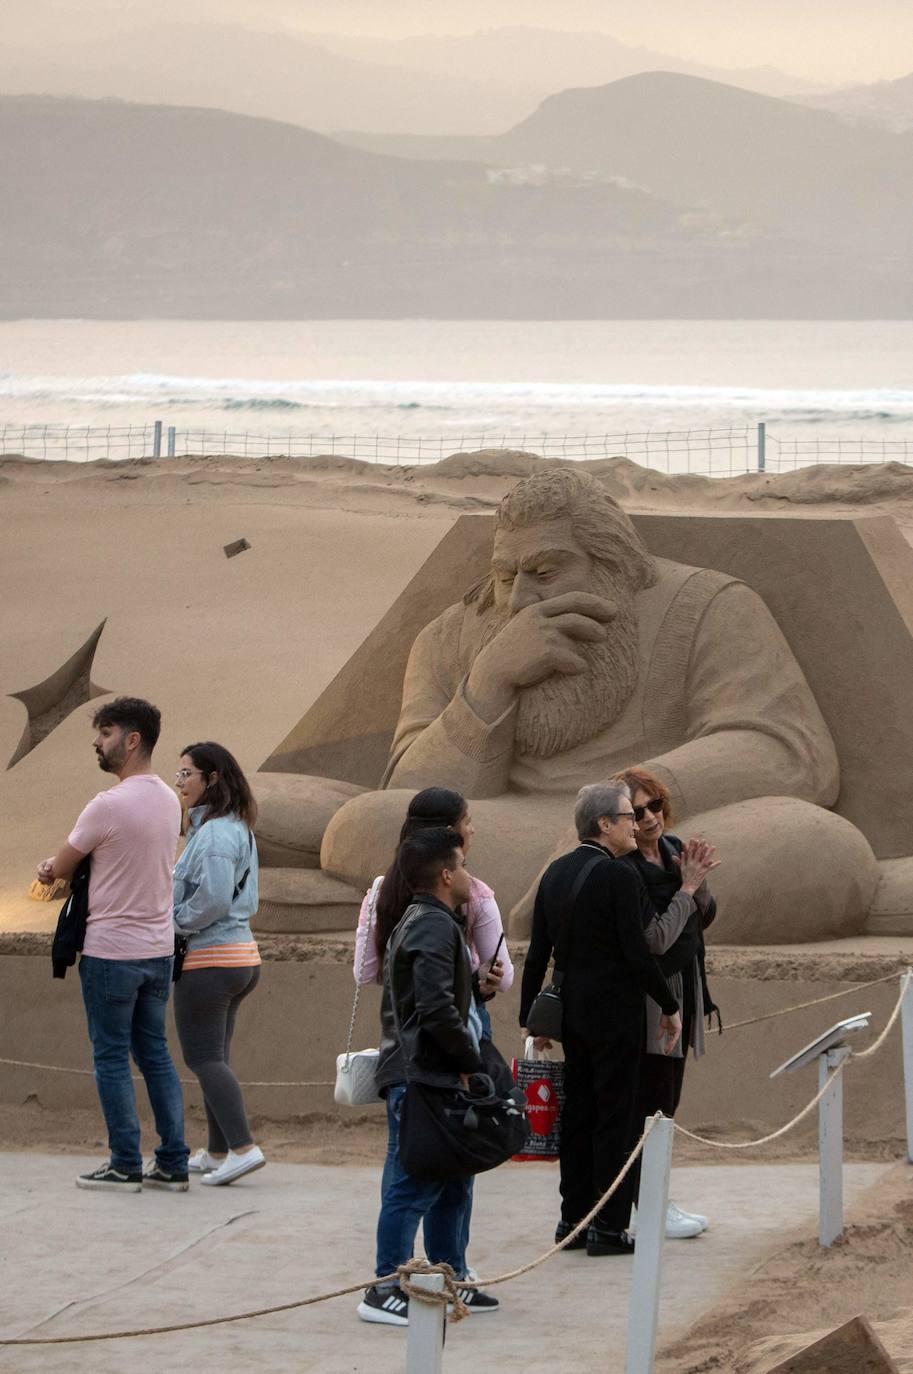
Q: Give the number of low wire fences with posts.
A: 1